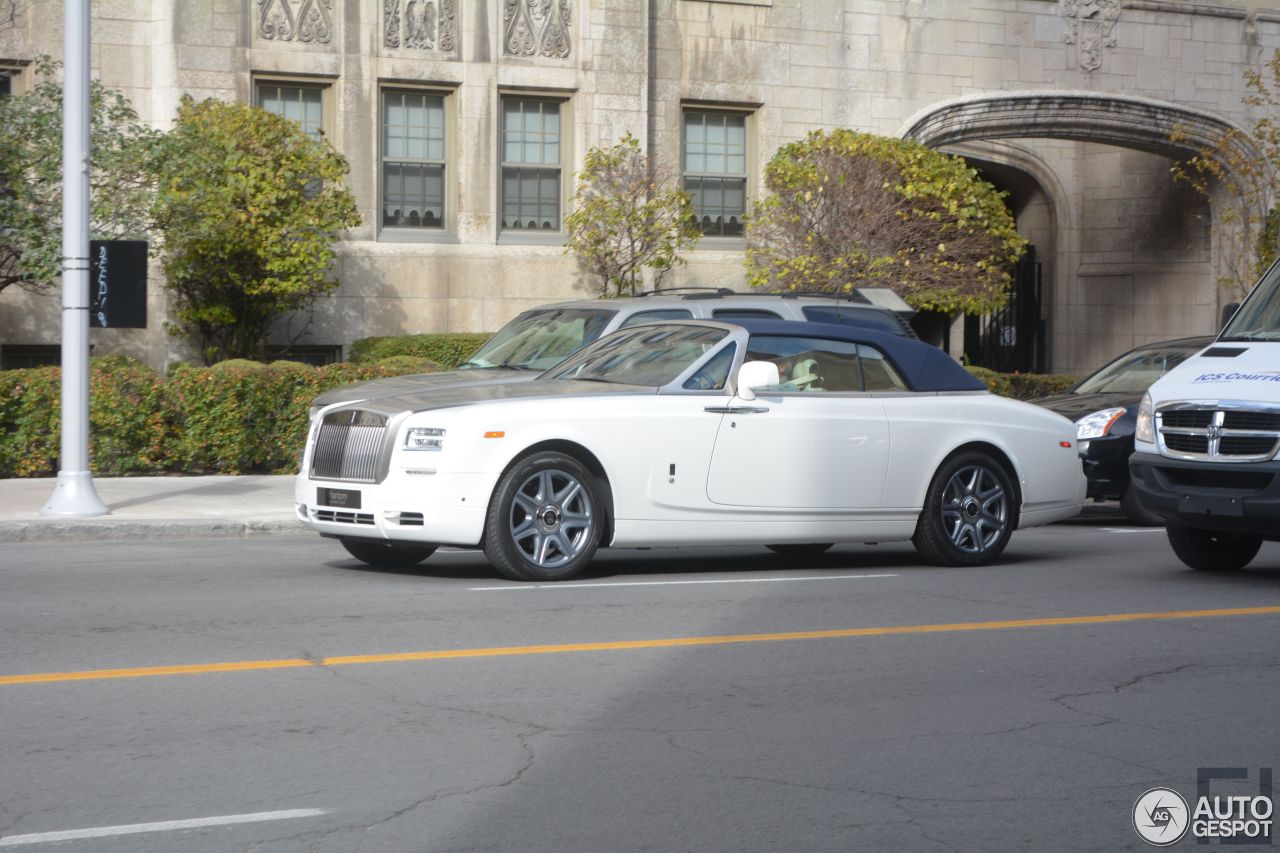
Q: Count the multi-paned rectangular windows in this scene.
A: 4